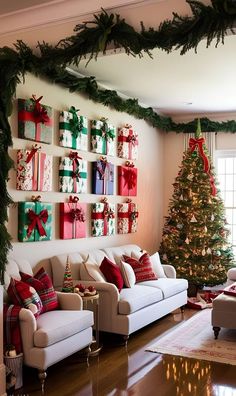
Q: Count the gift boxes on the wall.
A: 12